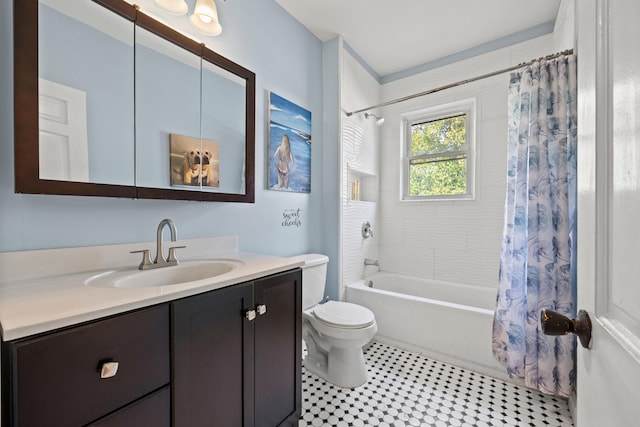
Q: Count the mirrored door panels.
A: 3